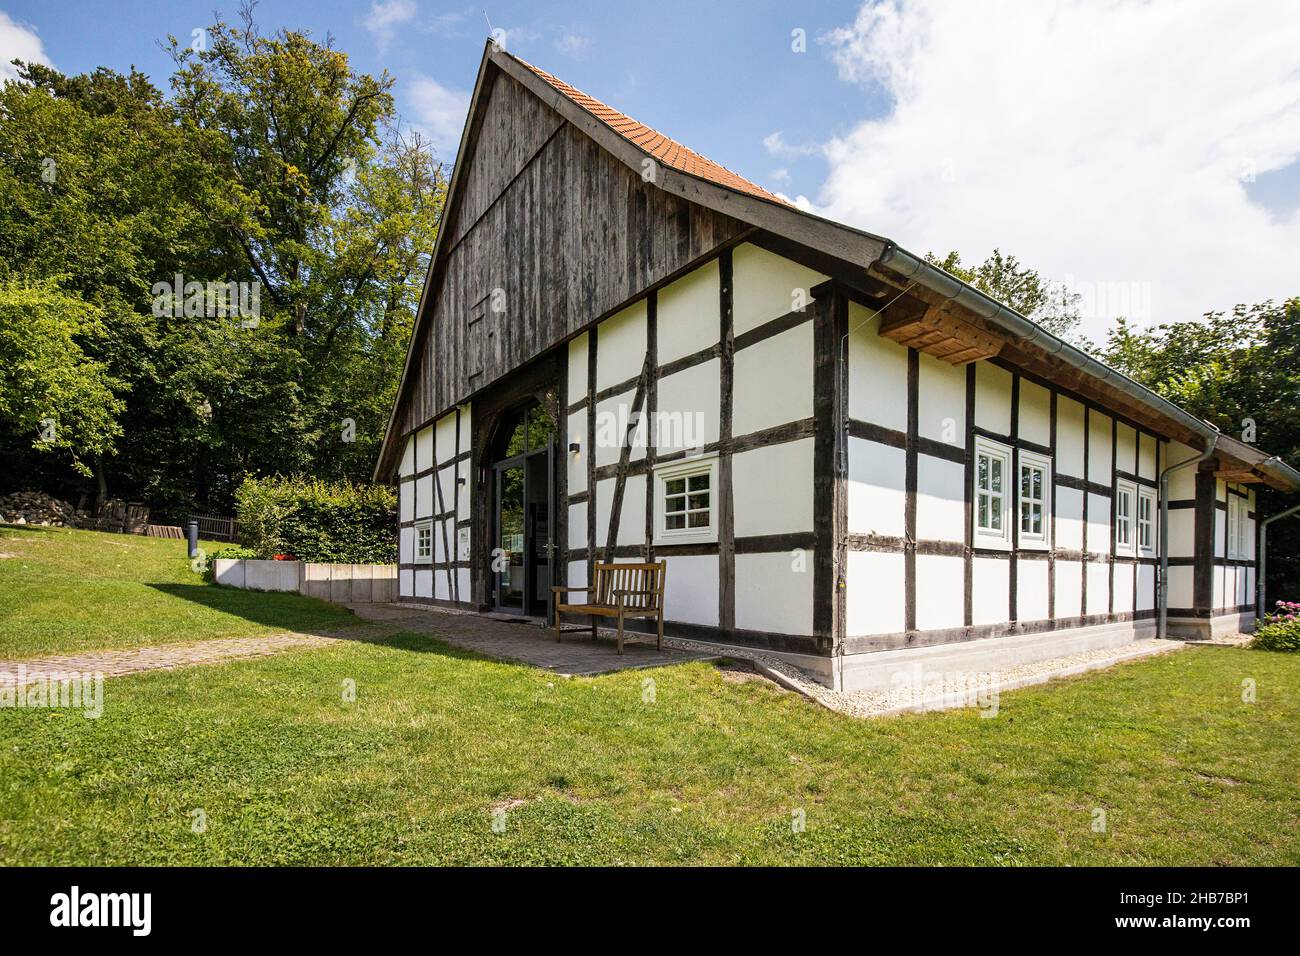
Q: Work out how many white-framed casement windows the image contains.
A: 8